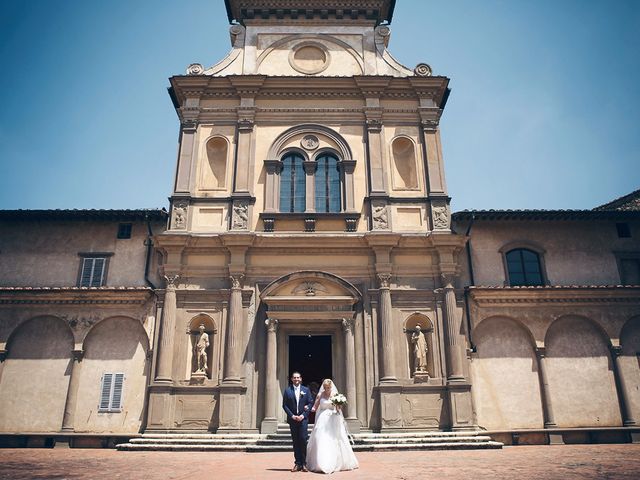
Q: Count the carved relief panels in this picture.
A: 4